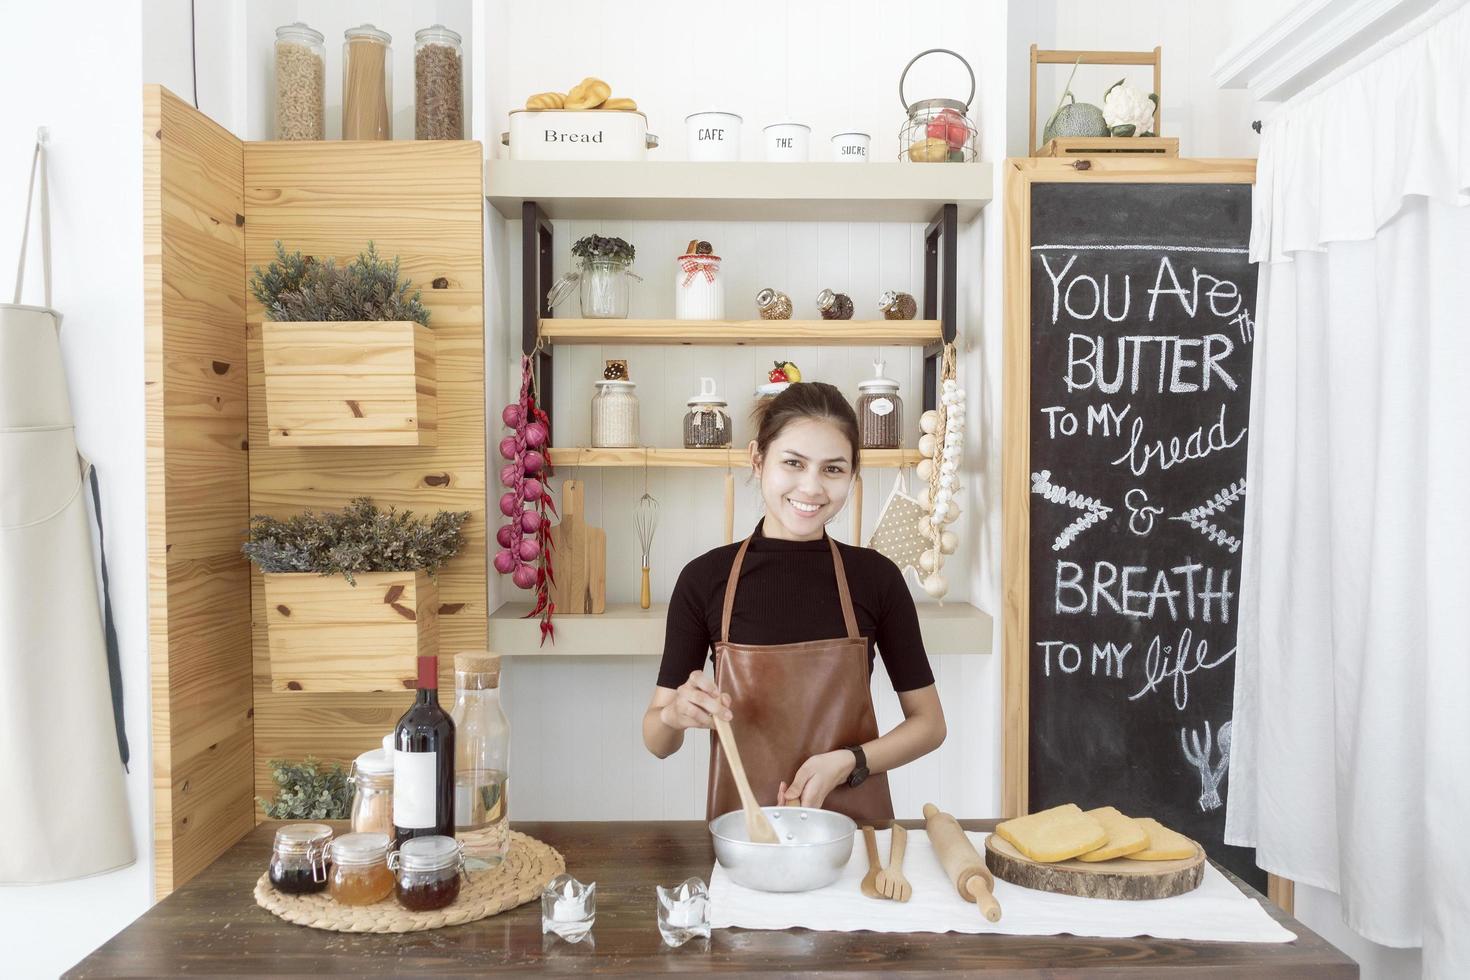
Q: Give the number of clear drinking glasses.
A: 0